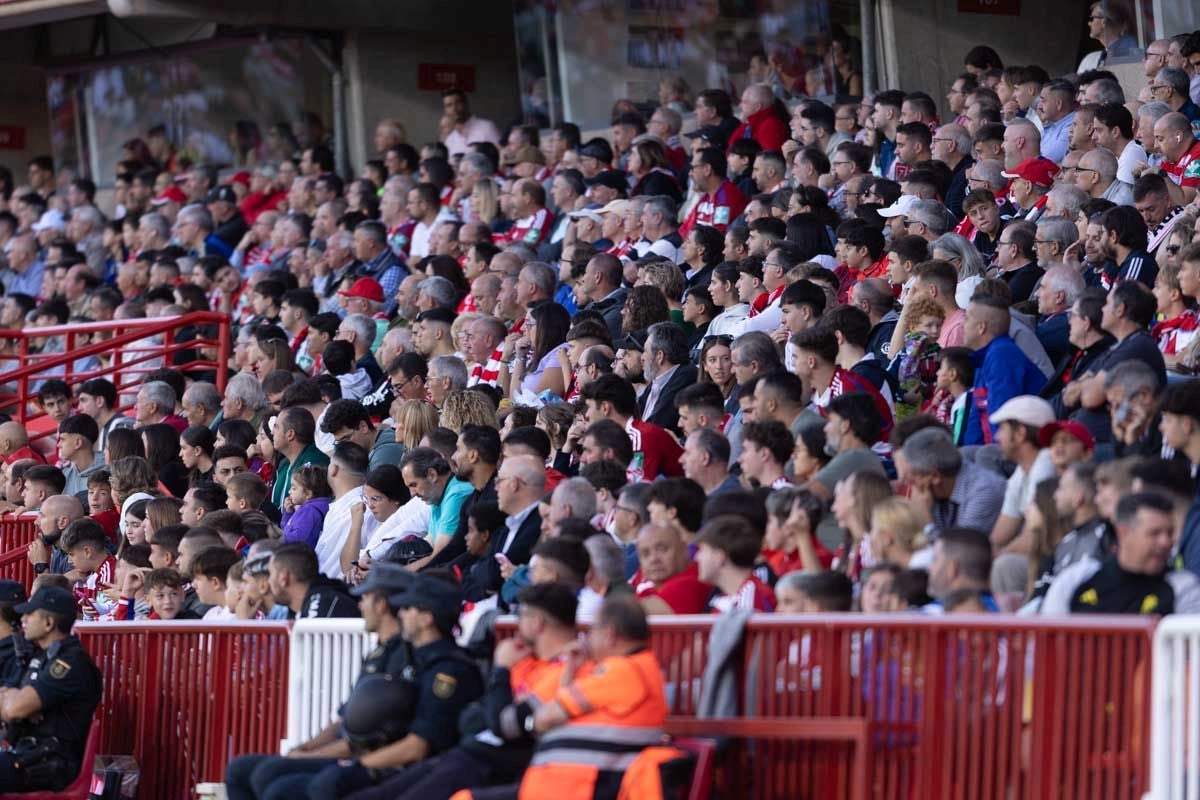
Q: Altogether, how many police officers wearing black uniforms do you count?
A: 4